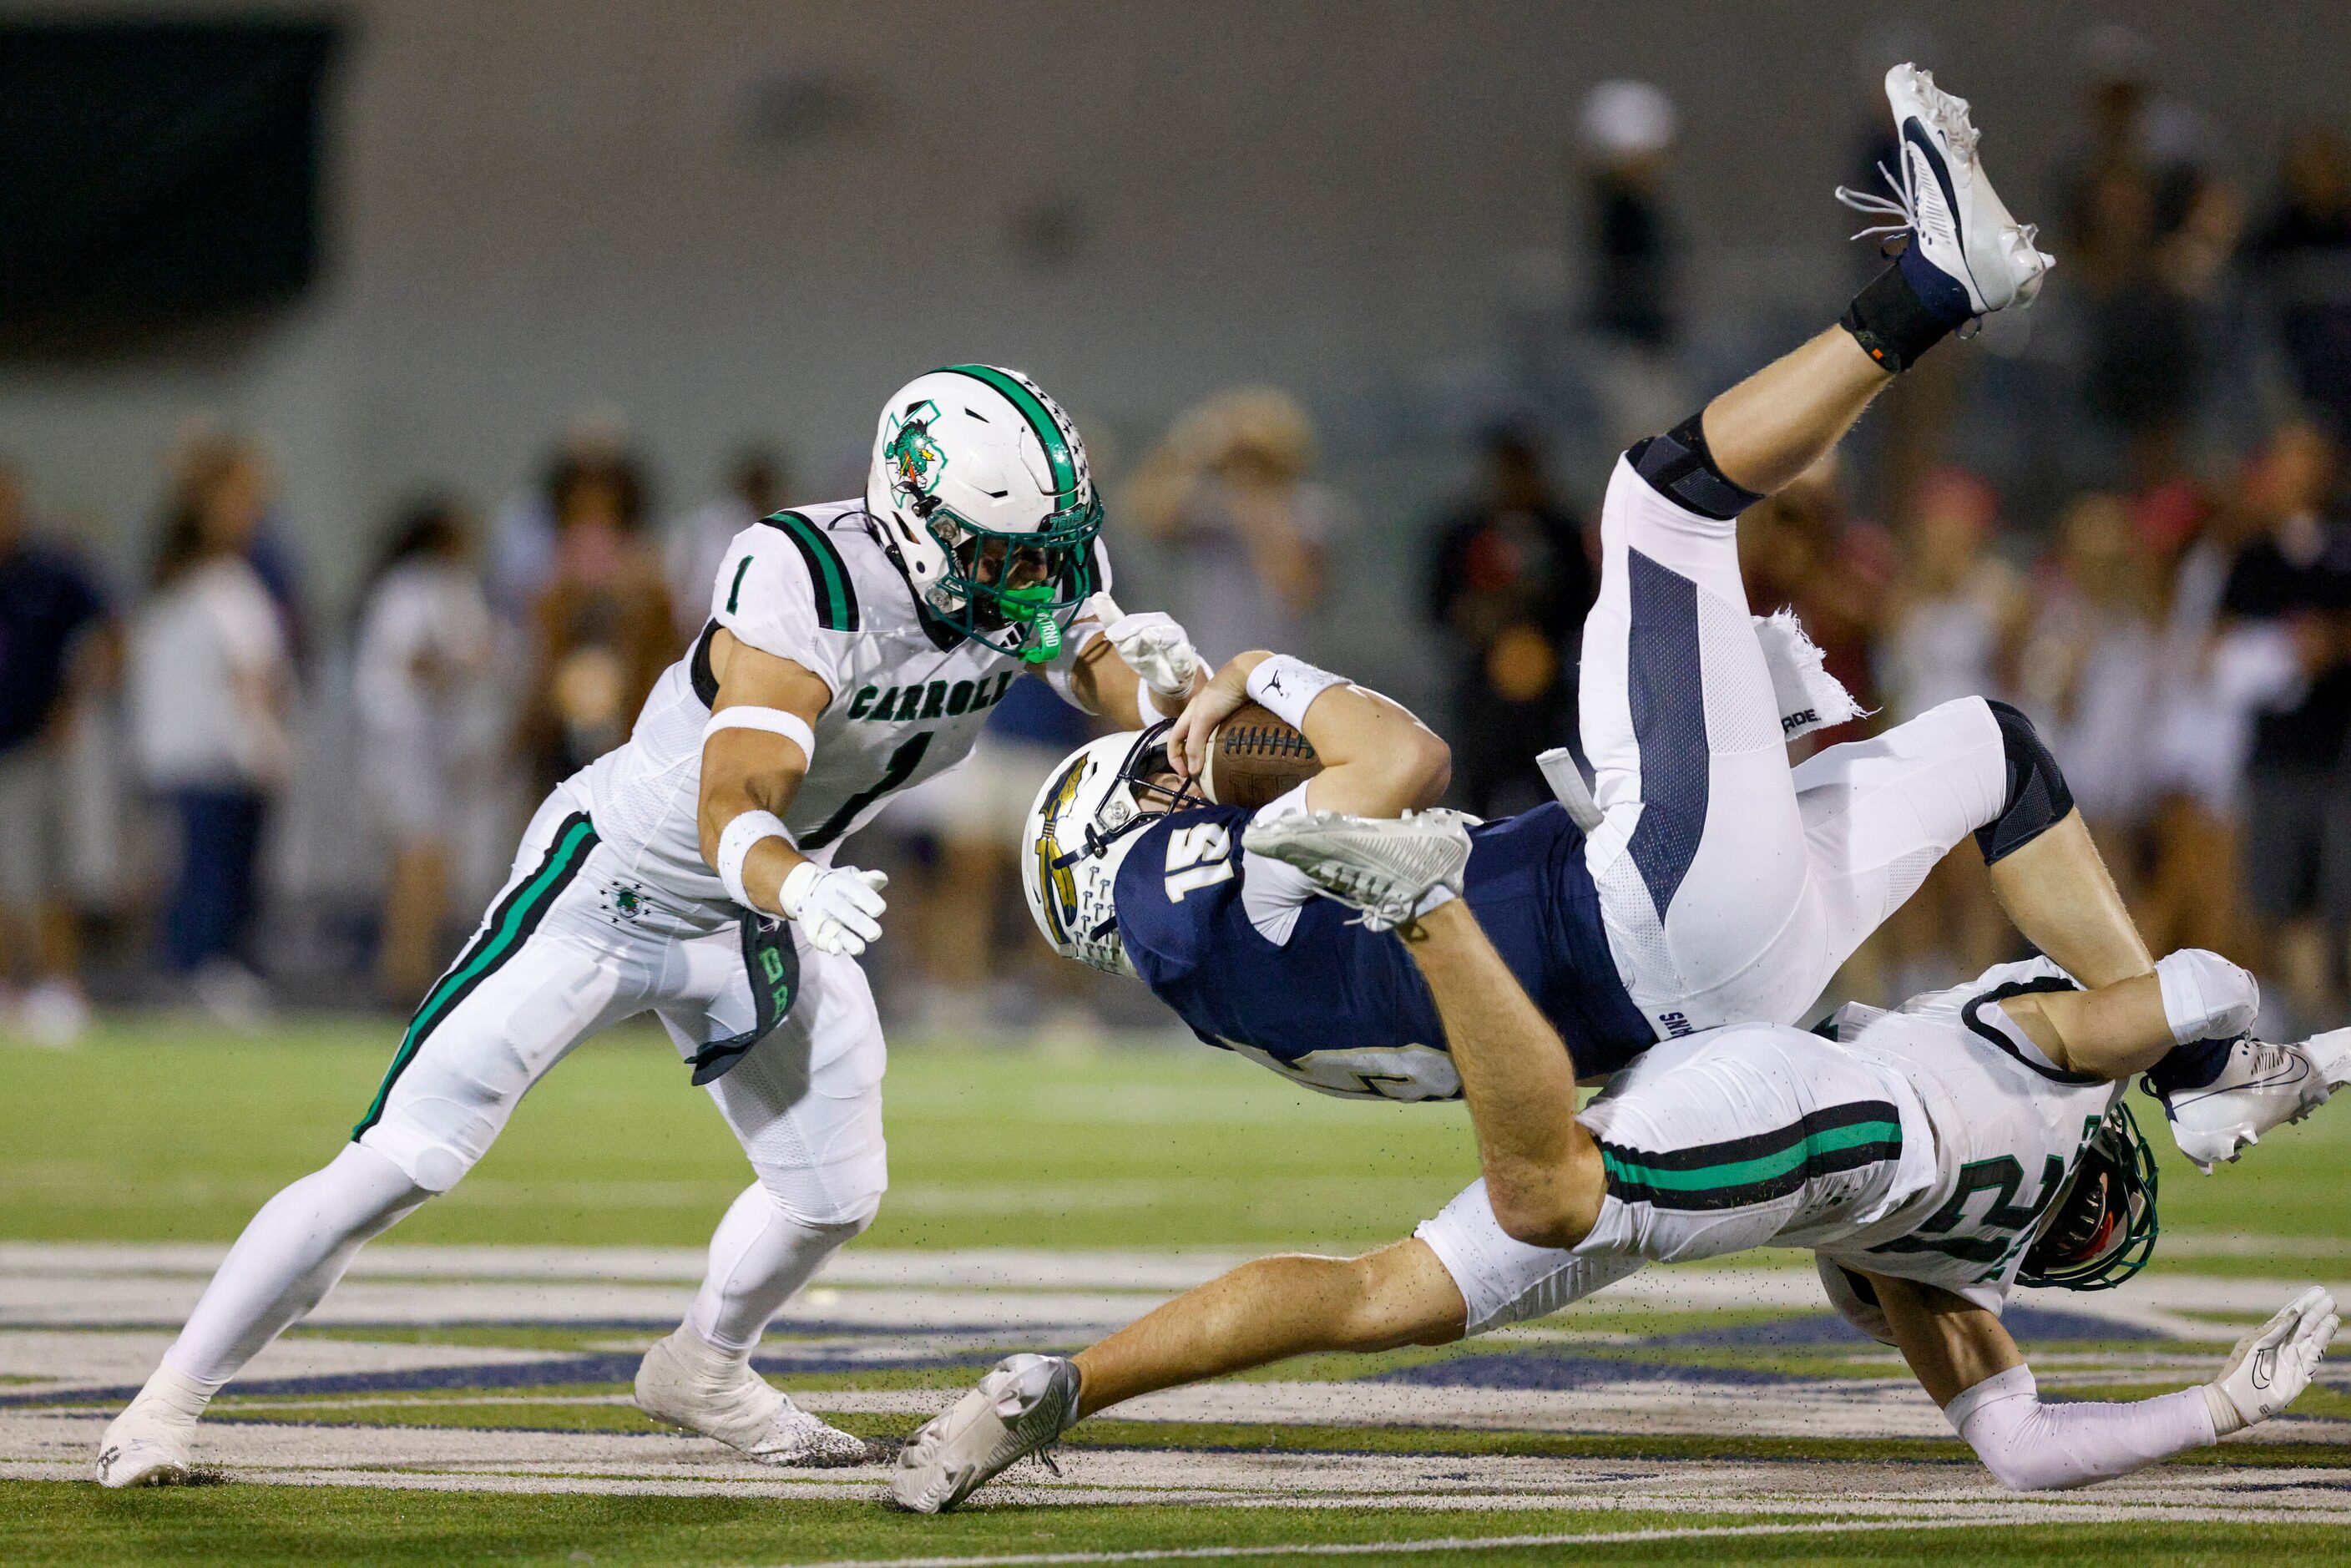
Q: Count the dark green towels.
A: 1